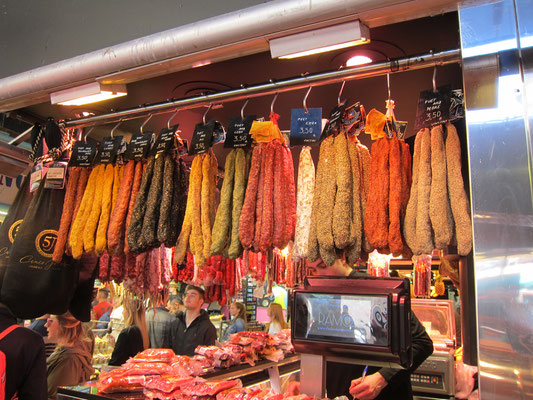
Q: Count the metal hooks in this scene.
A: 11